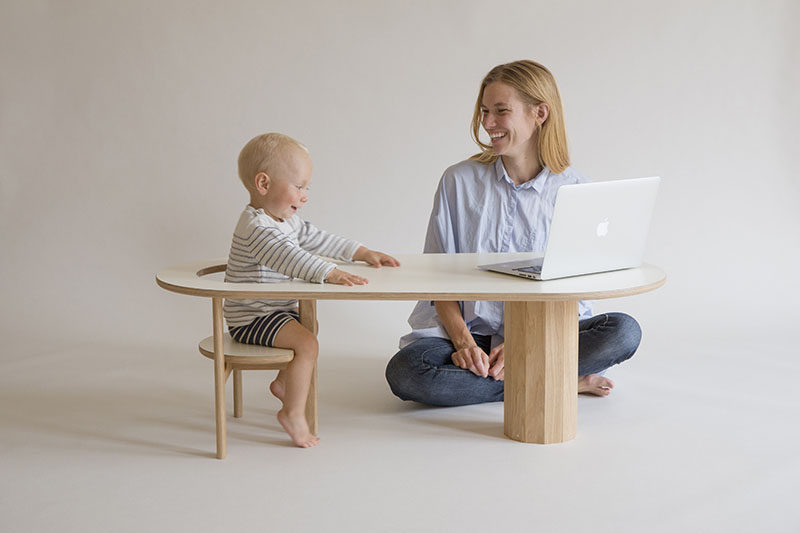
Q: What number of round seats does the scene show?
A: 1